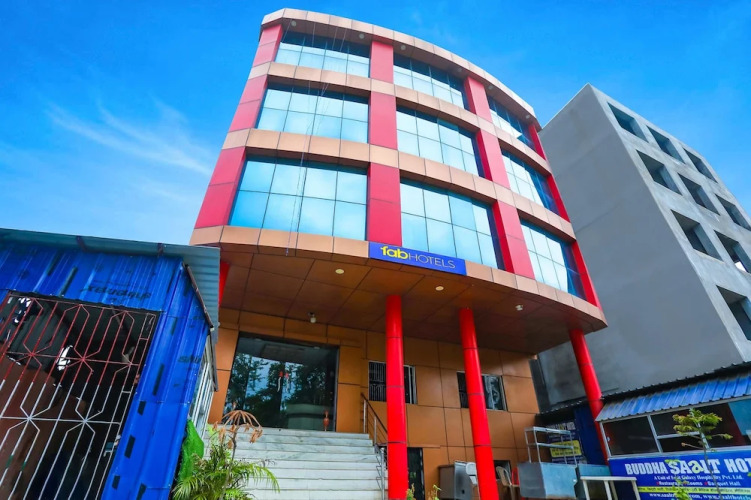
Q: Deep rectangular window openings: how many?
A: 9